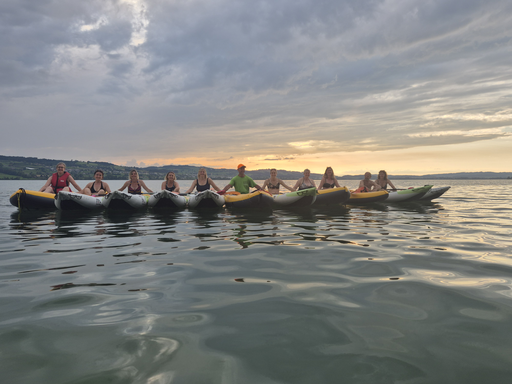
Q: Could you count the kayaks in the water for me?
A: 11